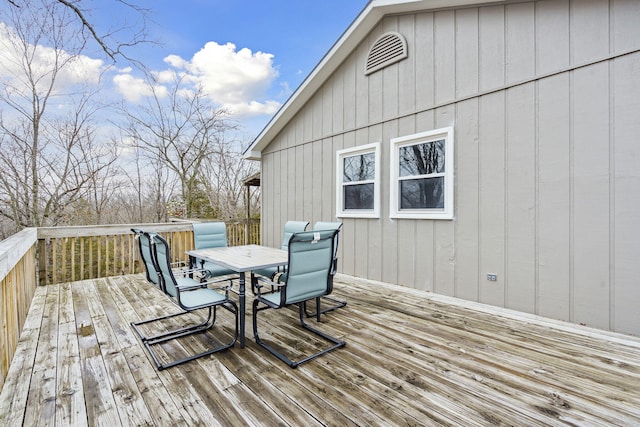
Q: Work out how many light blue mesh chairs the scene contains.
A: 6